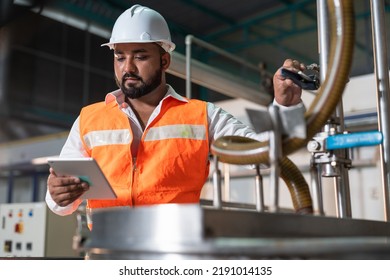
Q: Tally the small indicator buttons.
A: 3